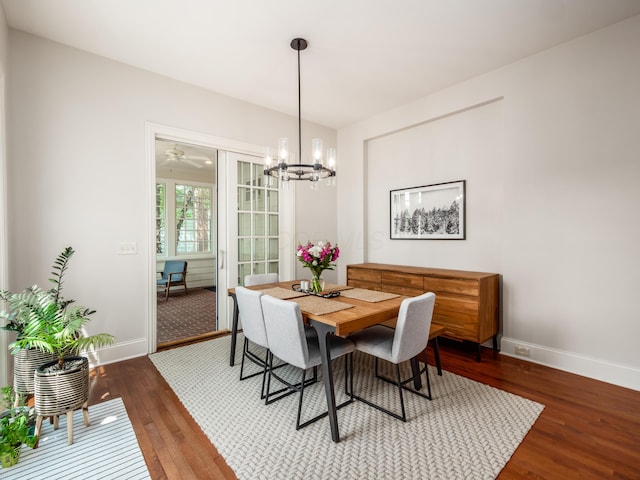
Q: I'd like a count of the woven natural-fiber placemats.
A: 4